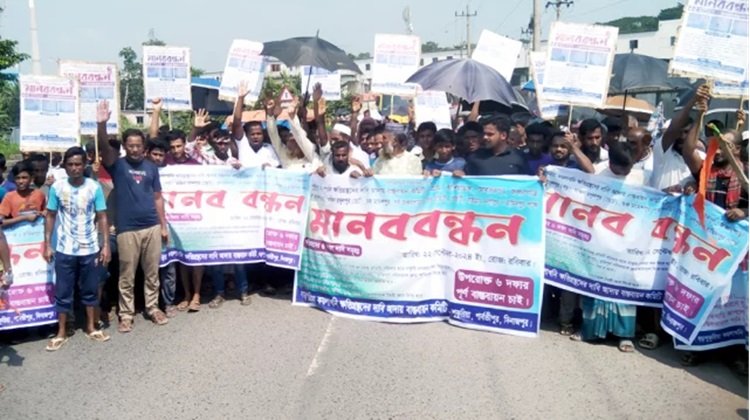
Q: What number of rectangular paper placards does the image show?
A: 12